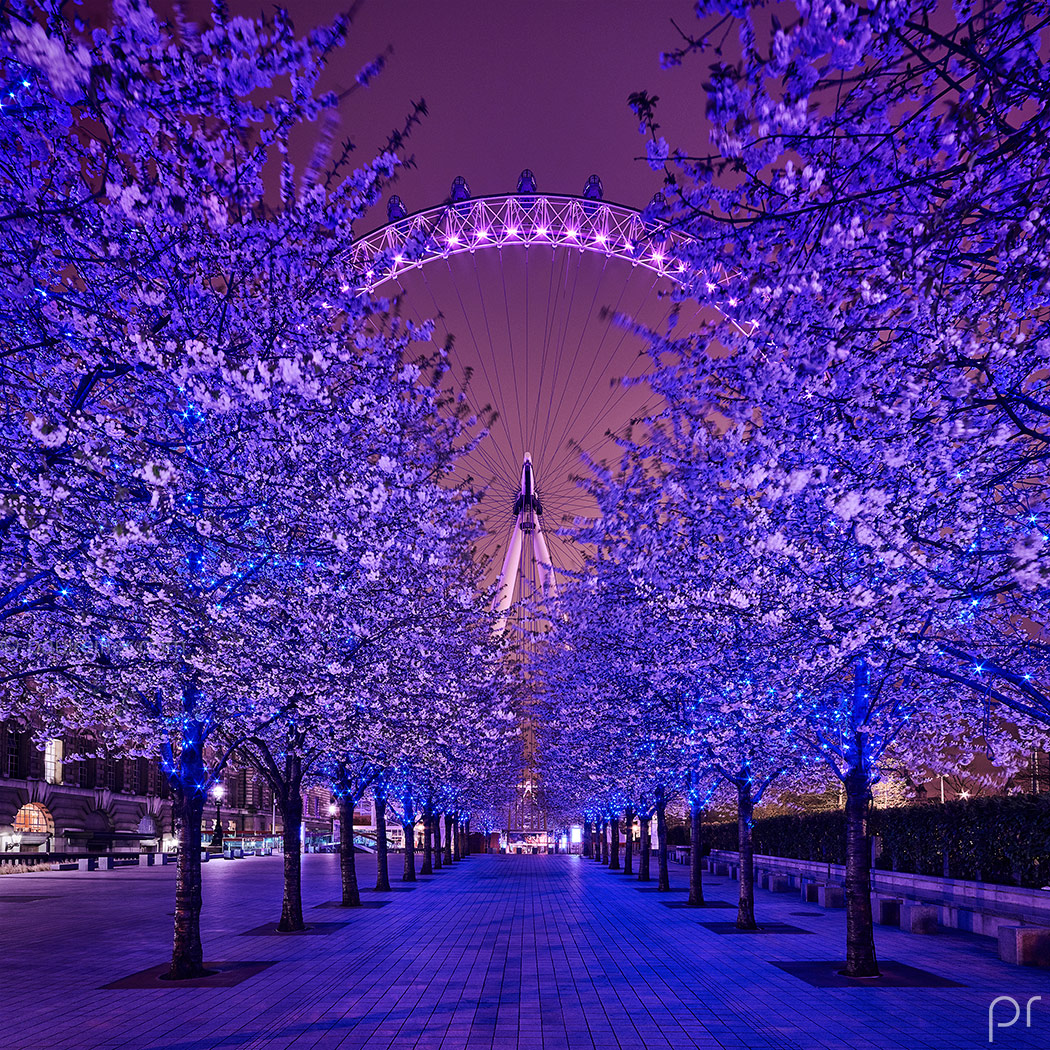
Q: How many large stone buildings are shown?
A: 1